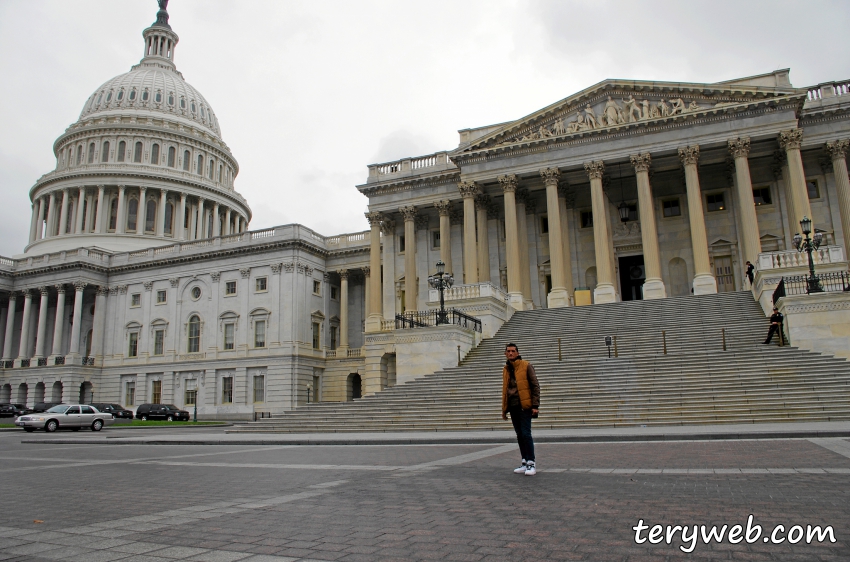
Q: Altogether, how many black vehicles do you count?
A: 4